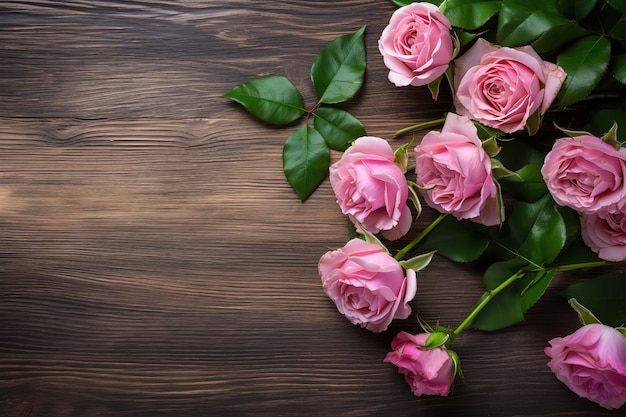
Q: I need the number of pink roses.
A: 9